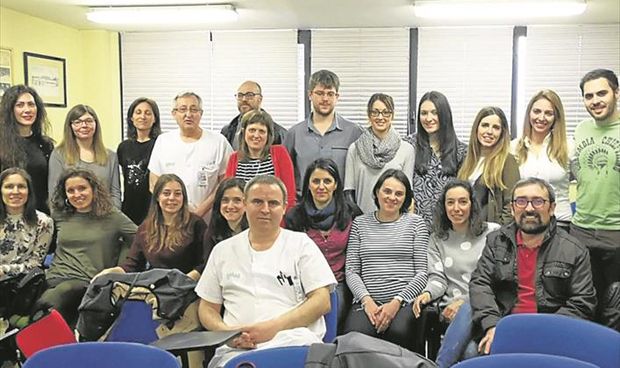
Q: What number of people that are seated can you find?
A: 9